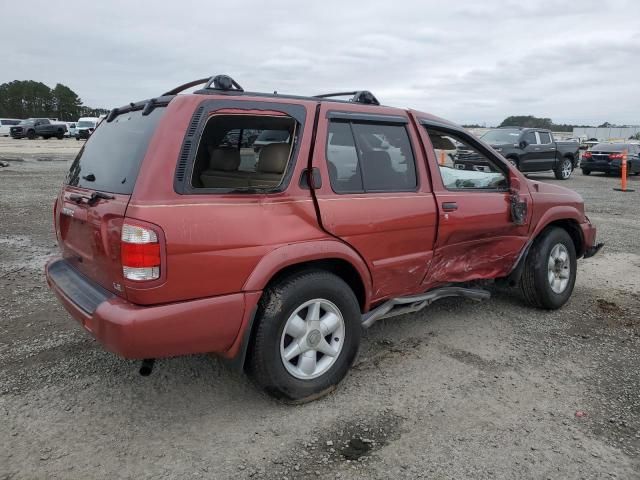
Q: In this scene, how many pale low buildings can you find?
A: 1